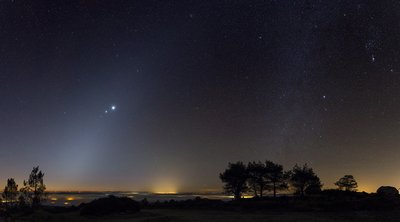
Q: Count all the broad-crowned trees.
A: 5